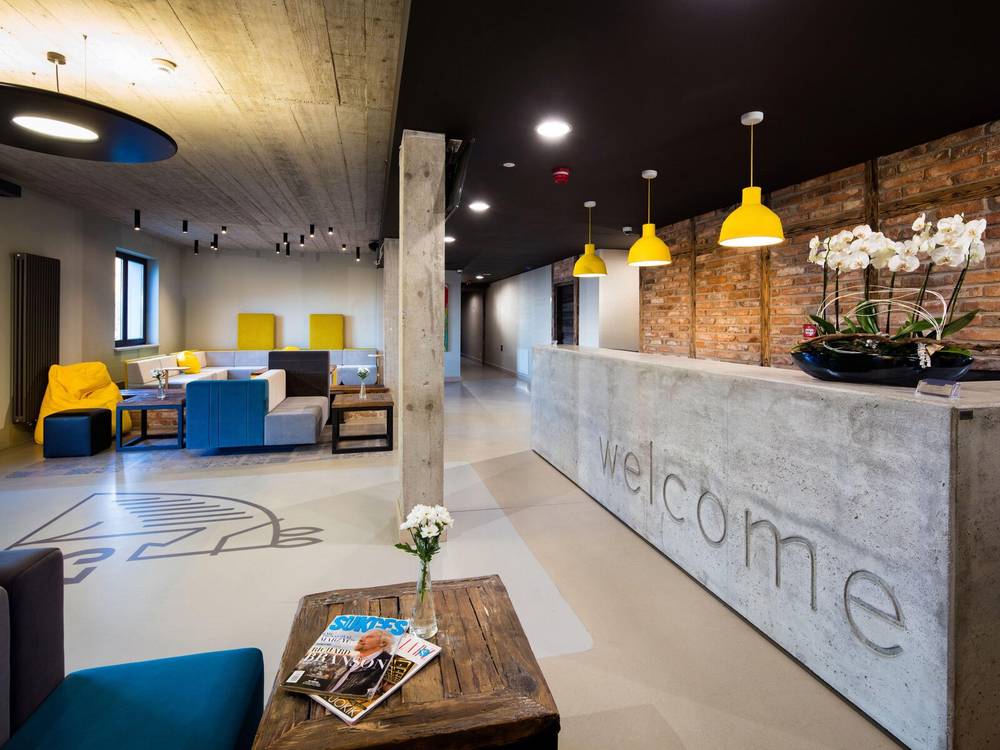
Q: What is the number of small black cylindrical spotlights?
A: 14